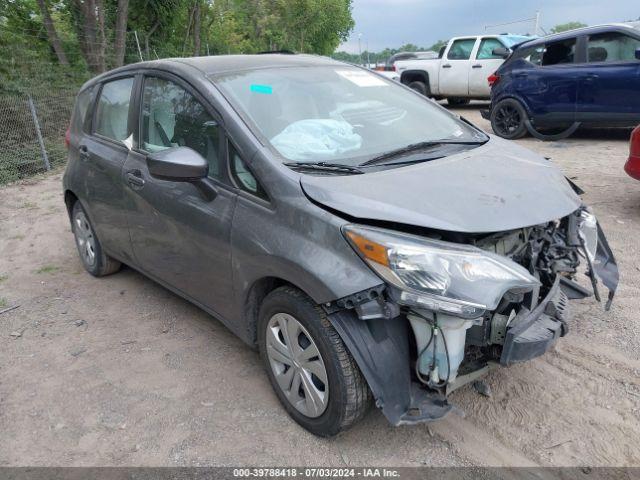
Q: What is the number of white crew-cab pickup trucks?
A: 1